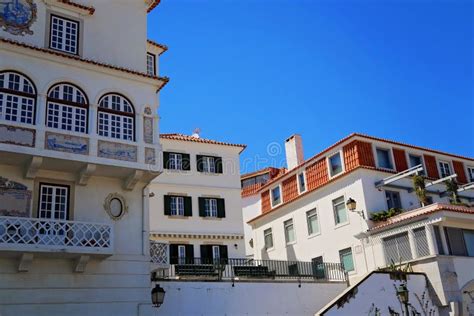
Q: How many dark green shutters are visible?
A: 12